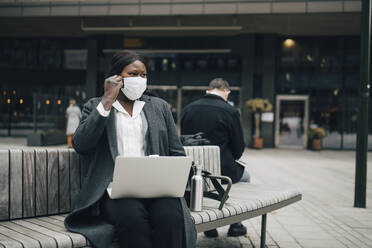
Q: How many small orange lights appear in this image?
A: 4